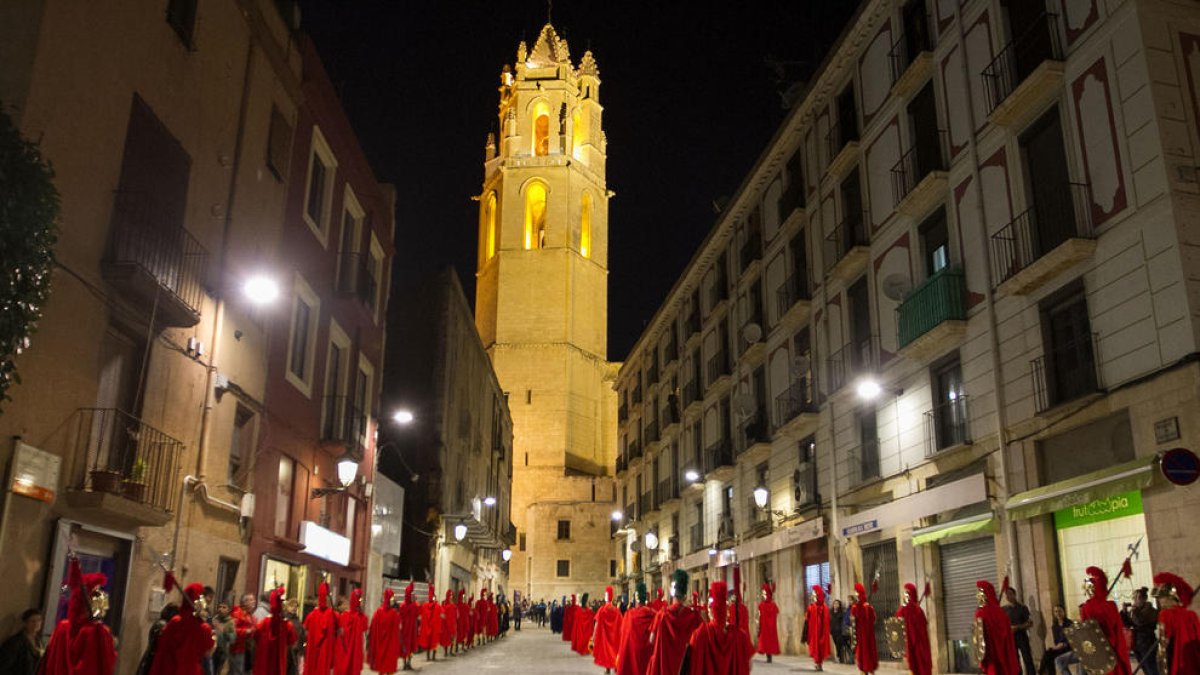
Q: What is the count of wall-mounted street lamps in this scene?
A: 11